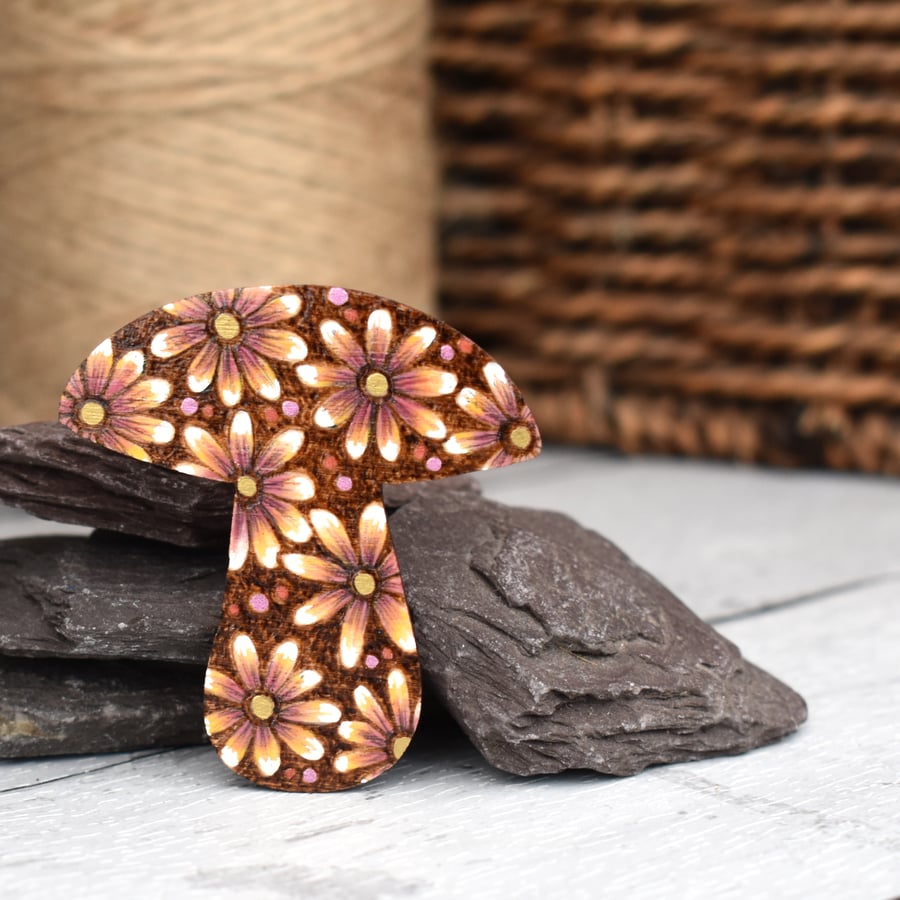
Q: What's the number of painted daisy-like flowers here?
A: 8